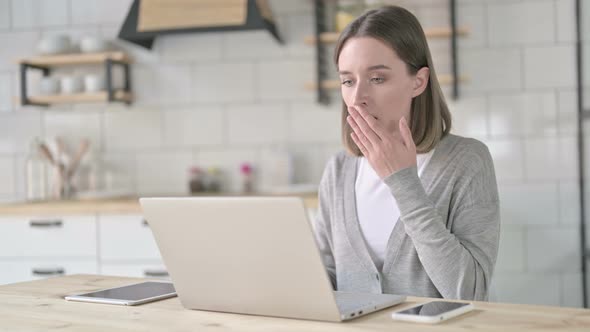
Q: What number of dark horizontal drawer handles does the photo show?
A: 4